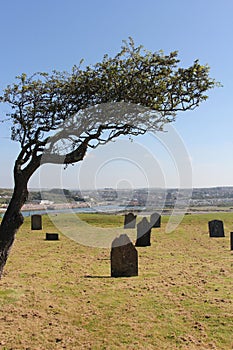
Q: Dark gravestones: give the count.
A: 8